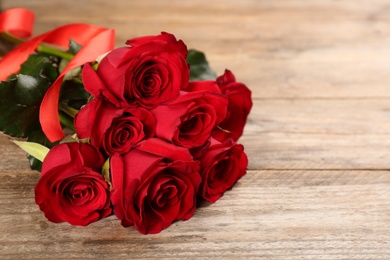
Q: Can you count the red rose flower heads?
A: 7